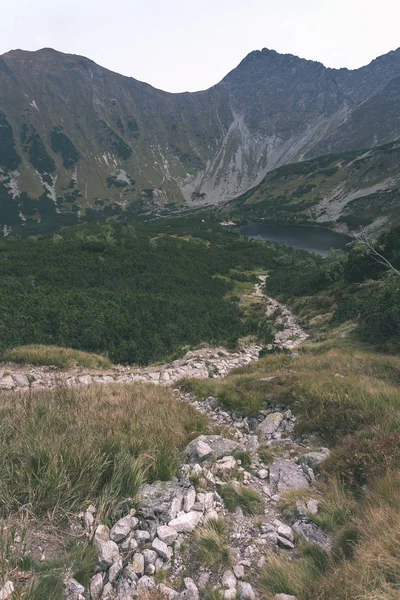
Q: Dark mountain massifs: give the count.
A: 2